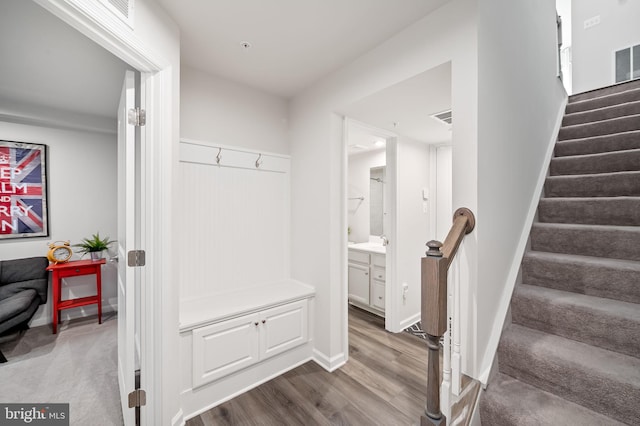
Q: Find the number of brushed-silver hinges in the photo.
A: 3